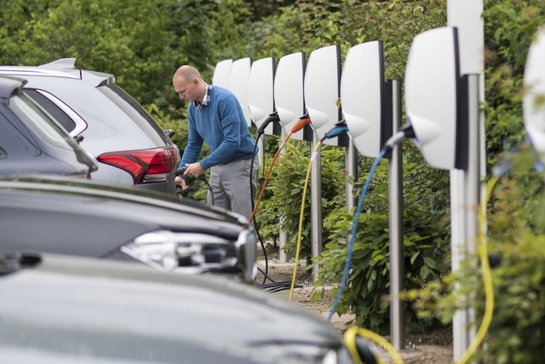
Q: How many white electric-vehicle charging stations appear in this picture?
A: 8